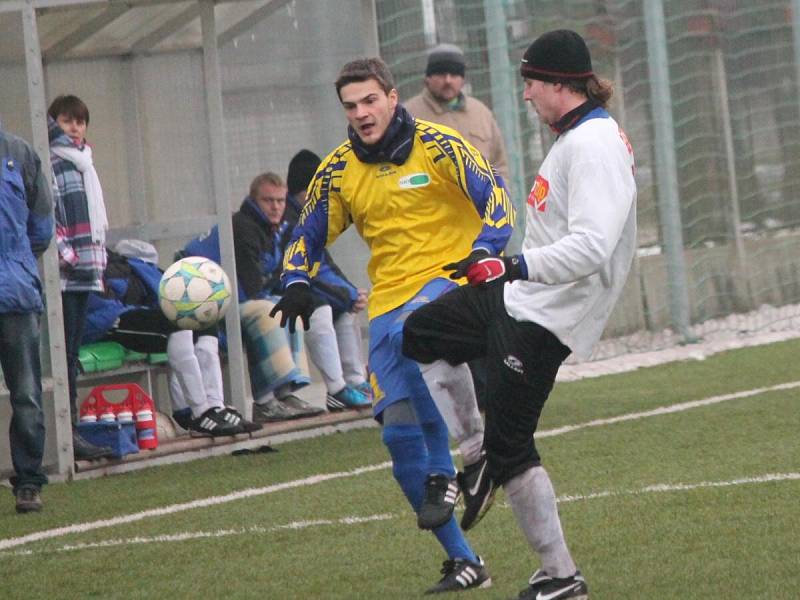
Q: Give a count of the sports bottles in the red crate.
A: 4